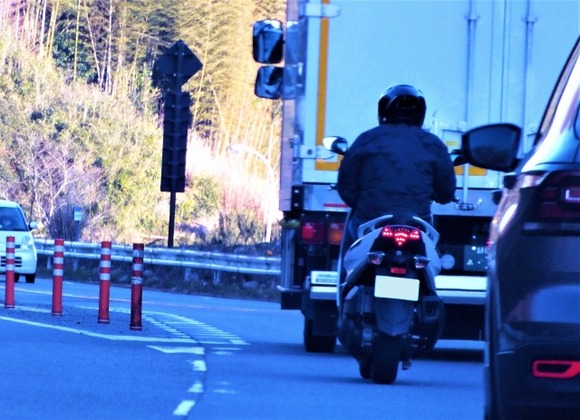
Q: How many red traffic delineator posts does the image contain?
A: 4